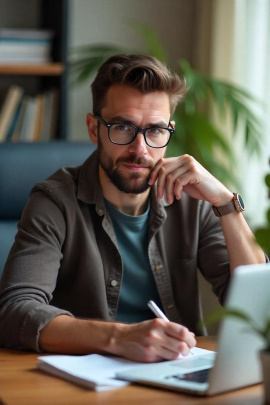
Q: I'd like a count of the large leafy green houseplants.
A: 1